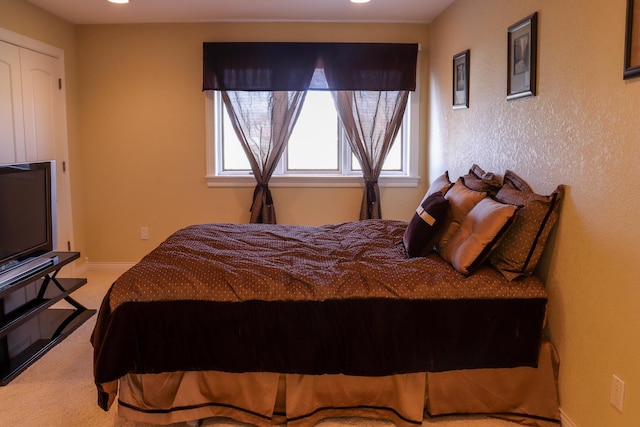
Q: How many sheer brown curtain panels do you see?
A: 2